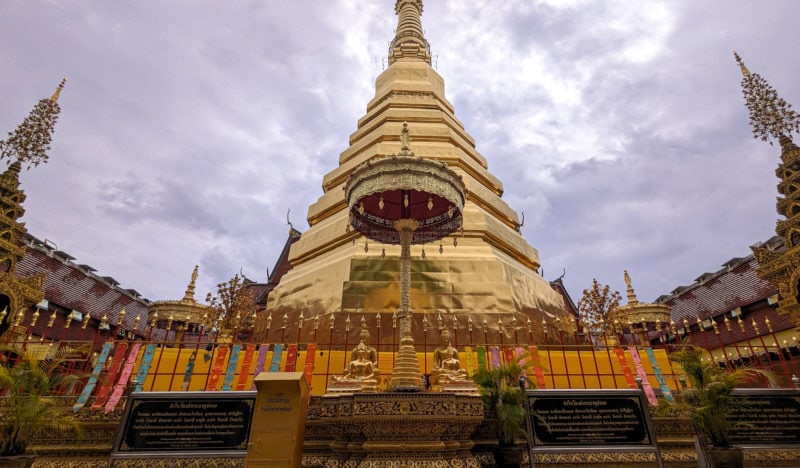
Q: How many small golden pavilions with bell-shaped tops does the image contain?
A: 2